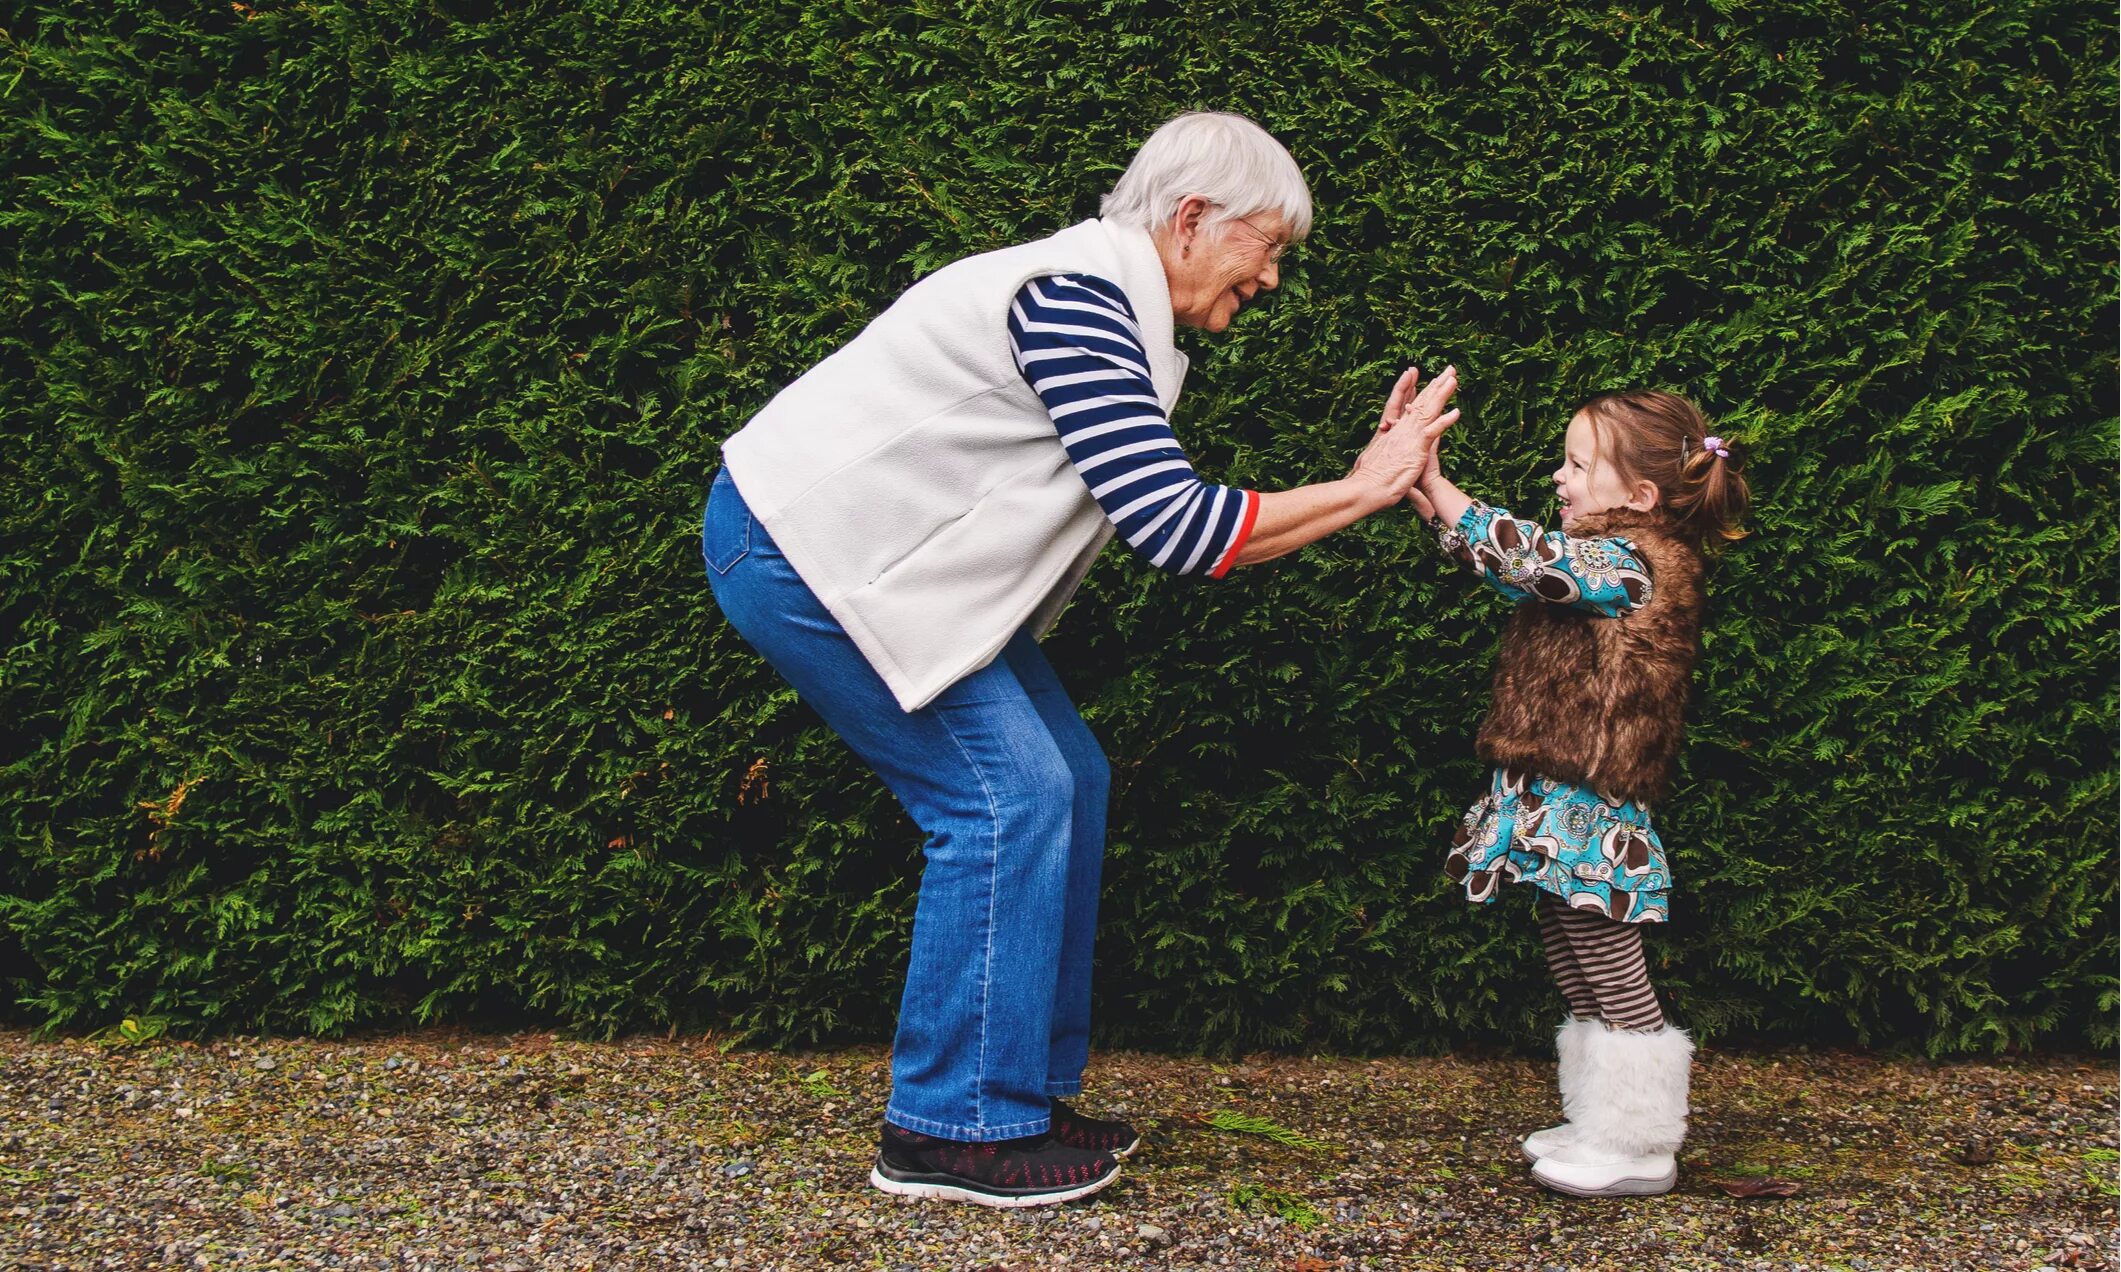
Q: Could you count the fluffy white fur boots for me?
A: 2